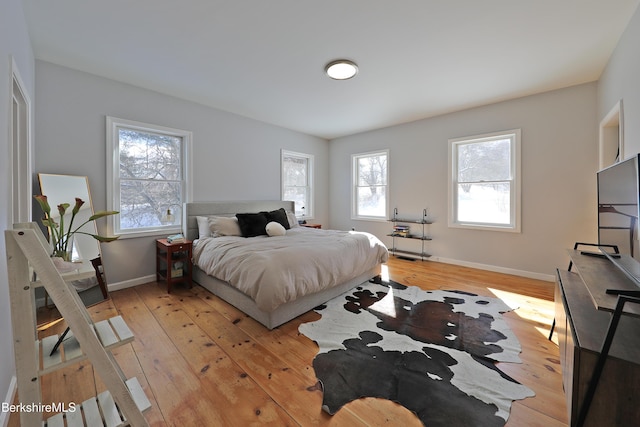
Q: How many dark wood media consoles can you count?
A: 1